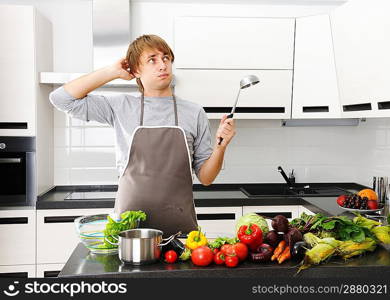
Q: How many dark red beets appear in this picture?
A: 3